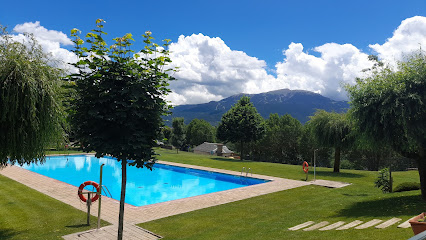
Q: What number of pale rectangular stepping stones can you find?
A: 7